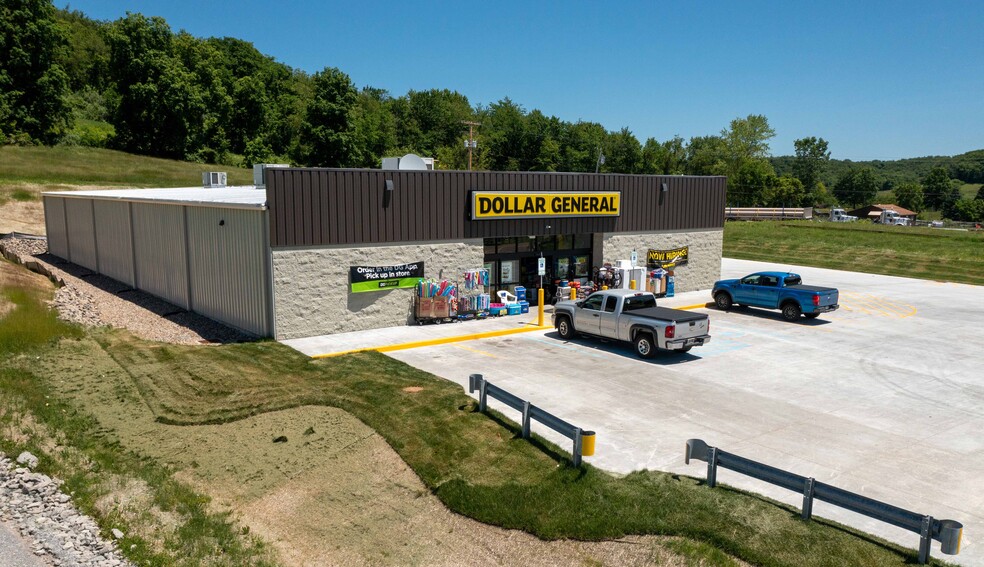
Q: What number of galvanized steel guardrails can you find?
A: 2